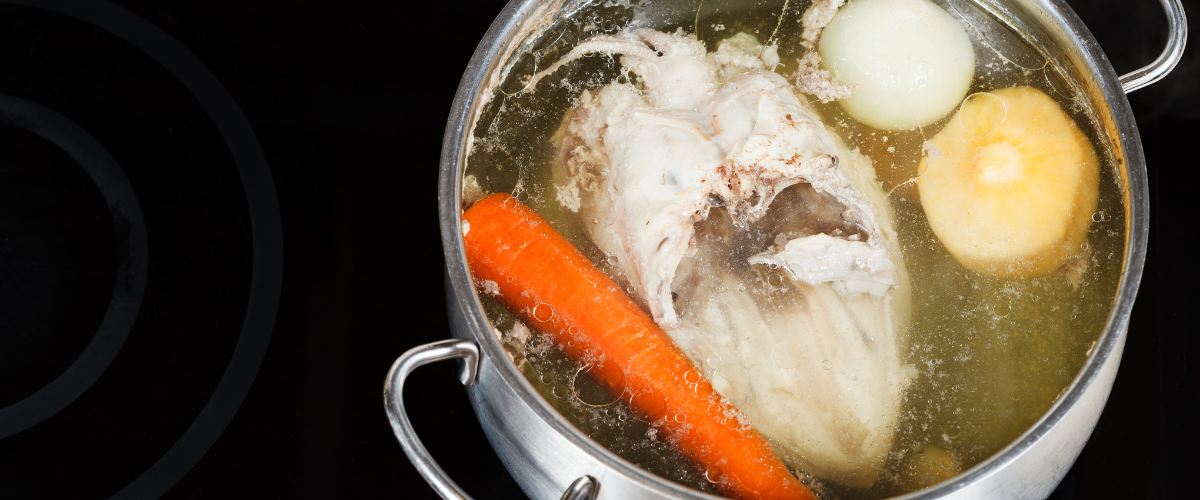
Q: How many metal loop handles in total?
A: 2